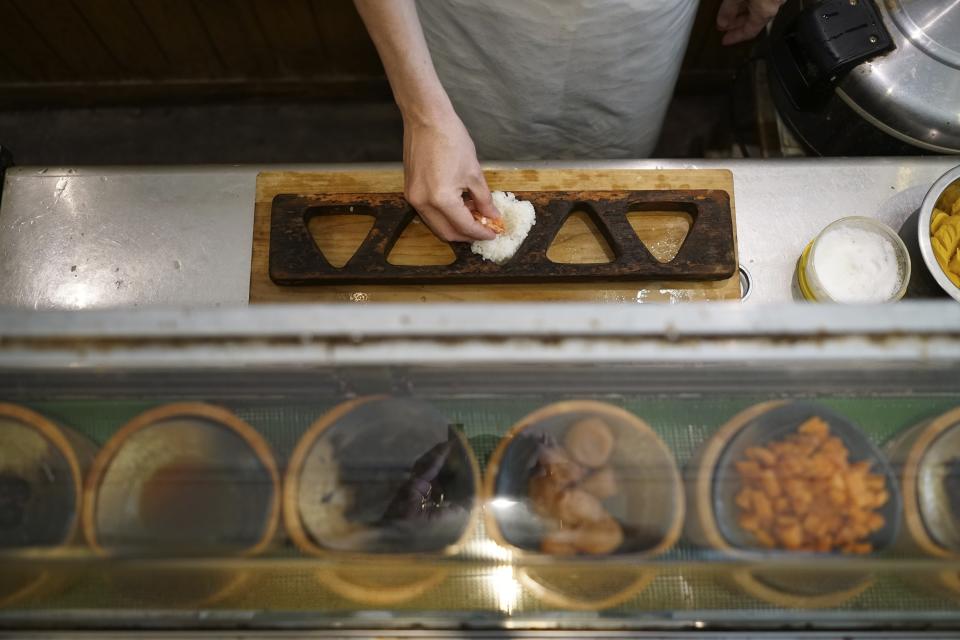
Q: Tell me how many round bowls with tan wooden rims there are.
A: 6